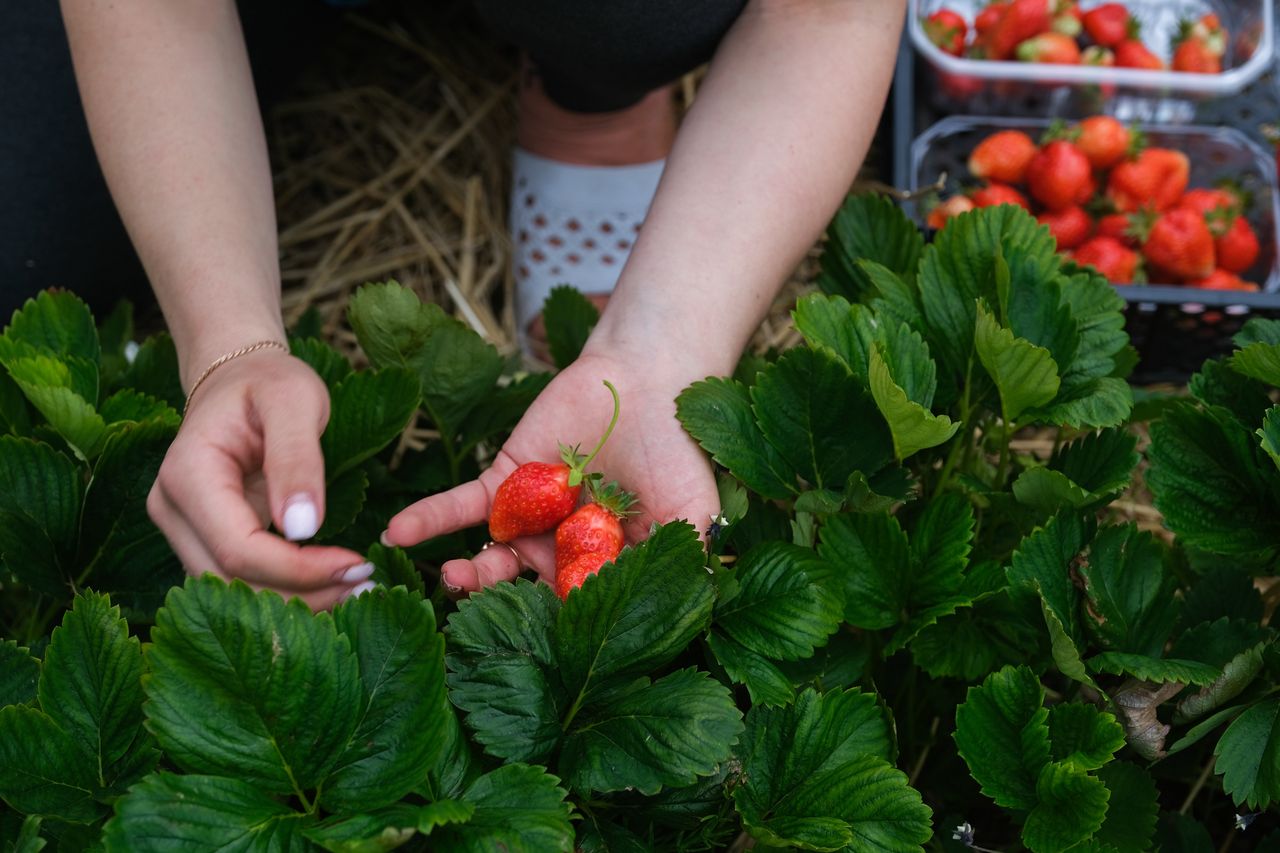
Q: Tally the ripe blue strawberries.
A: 0